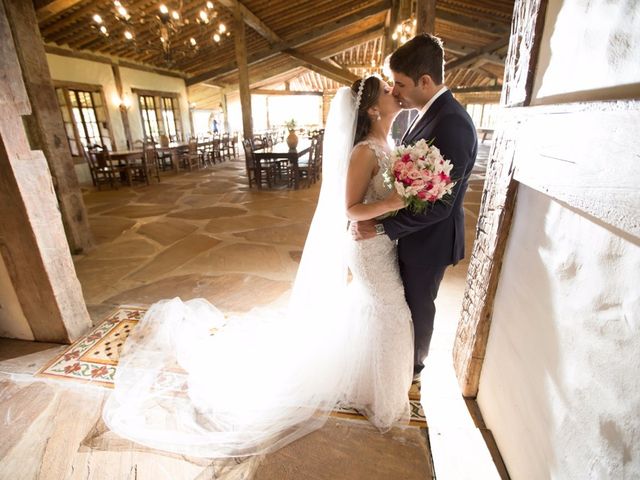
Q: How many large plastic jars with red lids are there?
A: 0